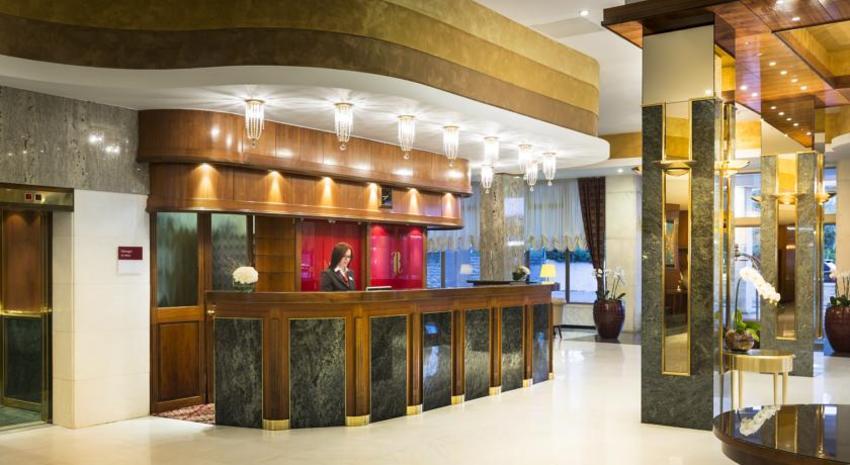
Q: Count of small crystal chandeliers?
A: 9